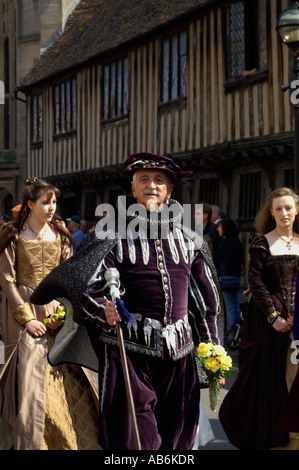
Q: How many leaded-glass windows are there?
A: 5